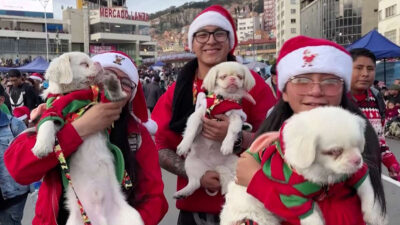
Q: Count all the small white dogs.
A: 3